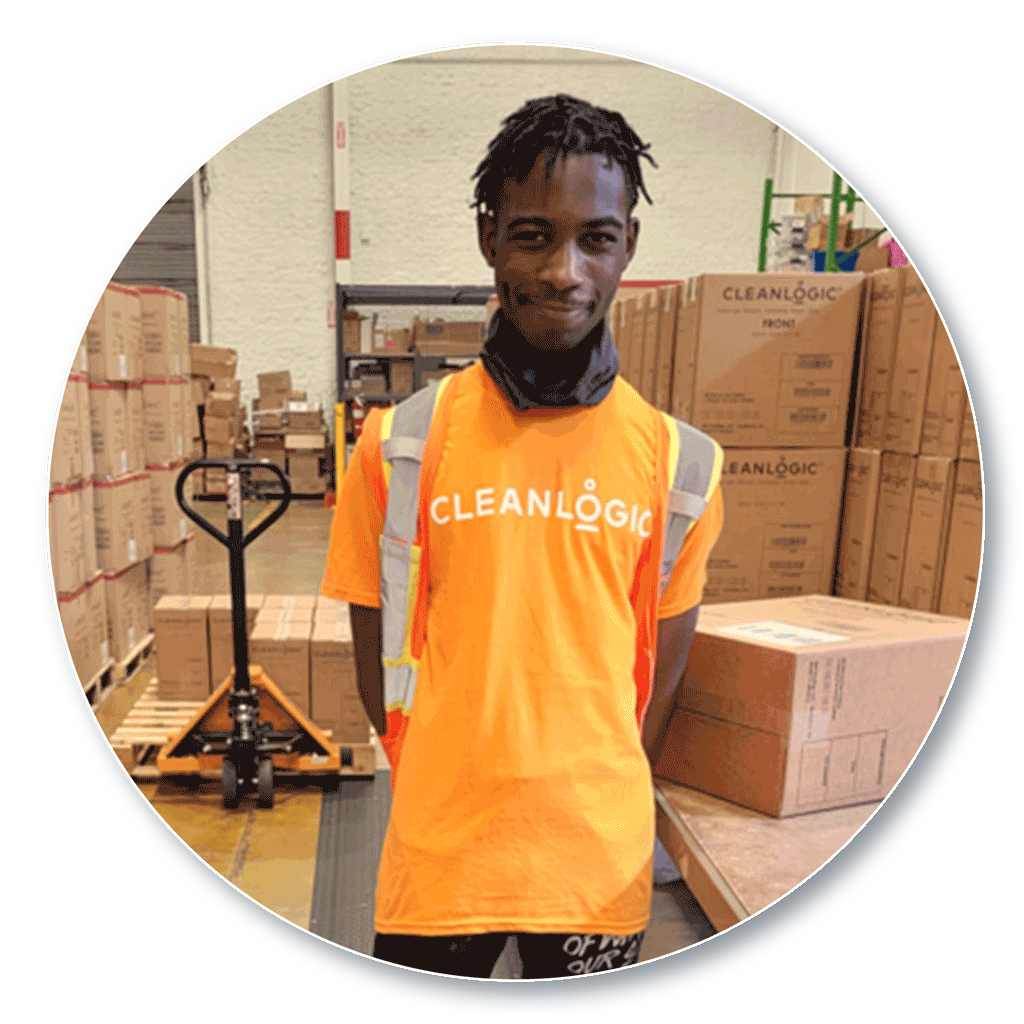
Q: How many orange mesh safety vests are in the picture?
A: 1